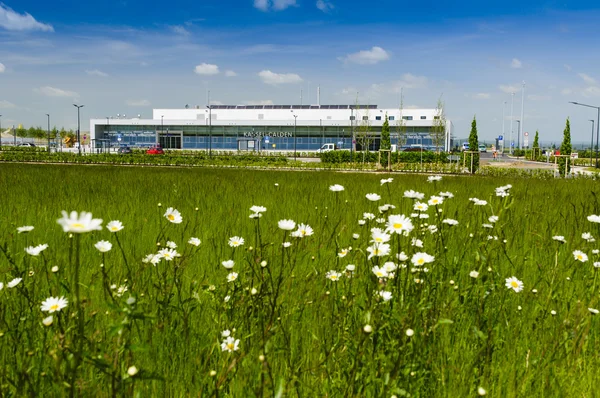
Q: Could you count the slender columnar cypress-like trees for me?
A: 4